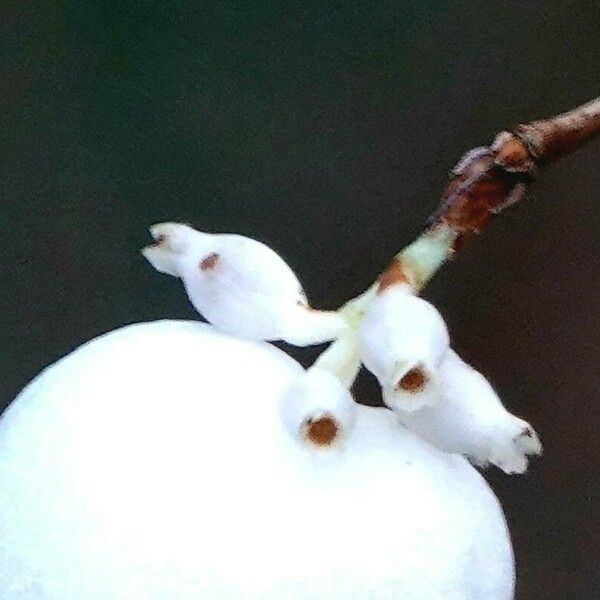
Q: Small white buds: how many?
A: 4